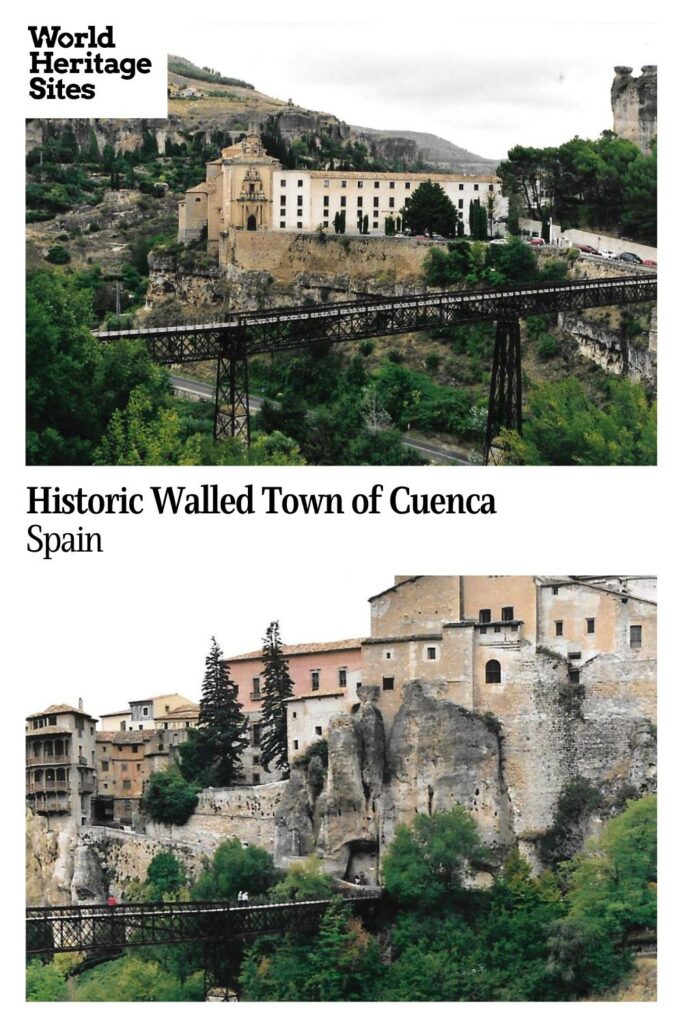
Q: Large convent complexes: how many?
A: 1